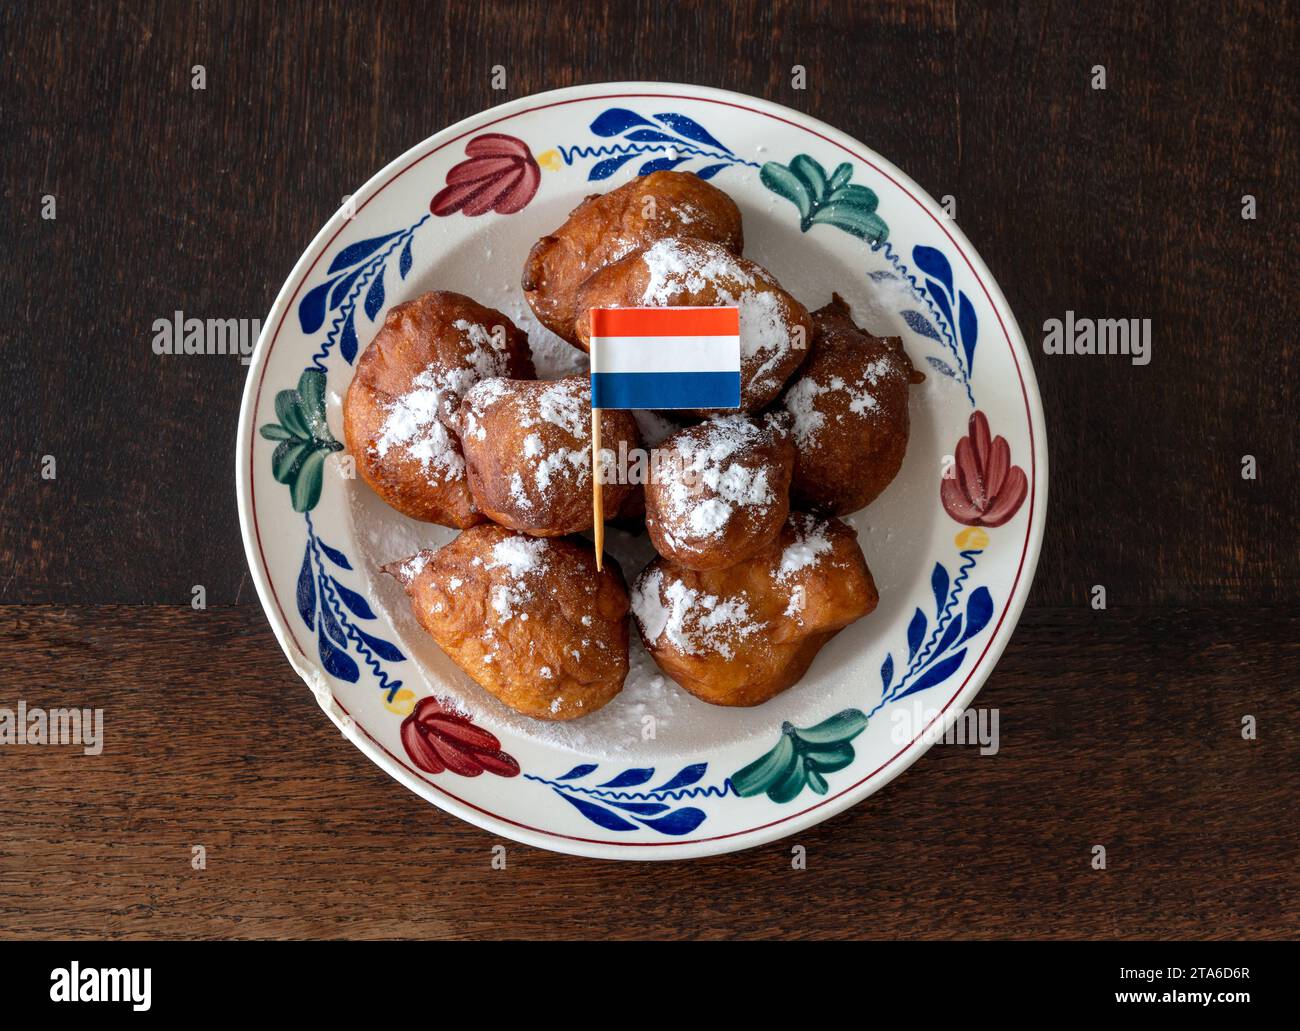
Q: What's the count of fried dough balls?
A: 8